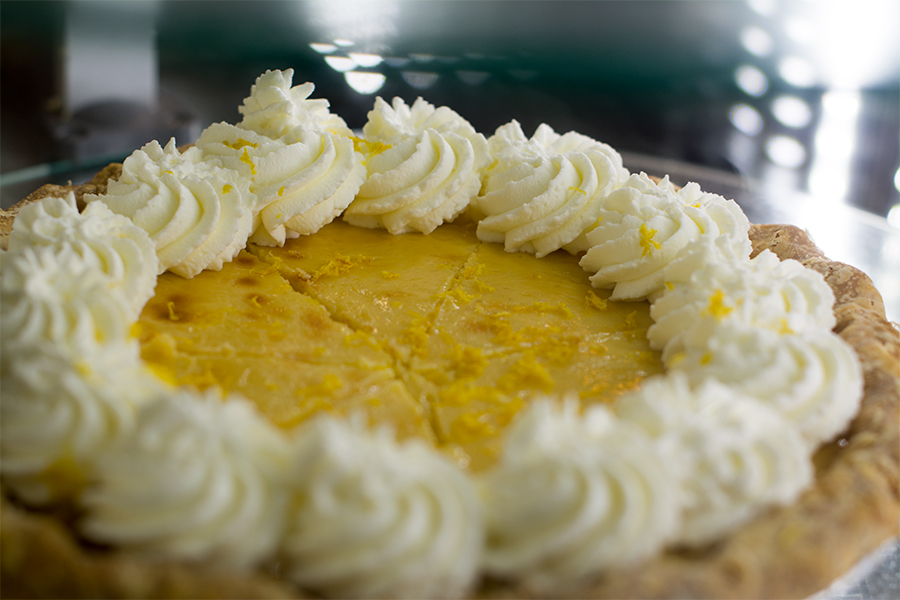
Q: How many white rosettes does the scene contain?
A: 14